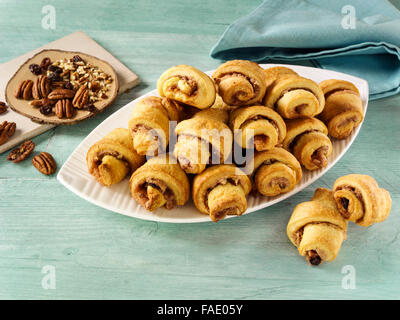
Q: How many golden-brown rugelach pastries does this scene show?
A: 15